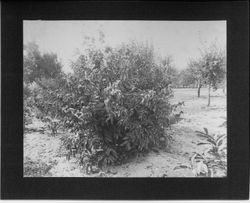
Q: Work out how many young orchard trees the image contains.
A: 2